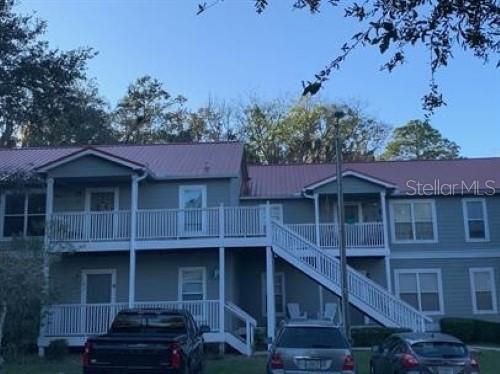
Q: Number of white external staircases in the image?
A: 2